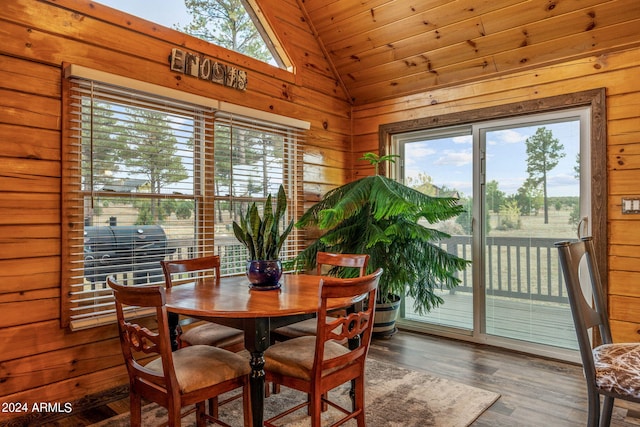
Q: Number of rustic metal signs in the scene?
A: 1